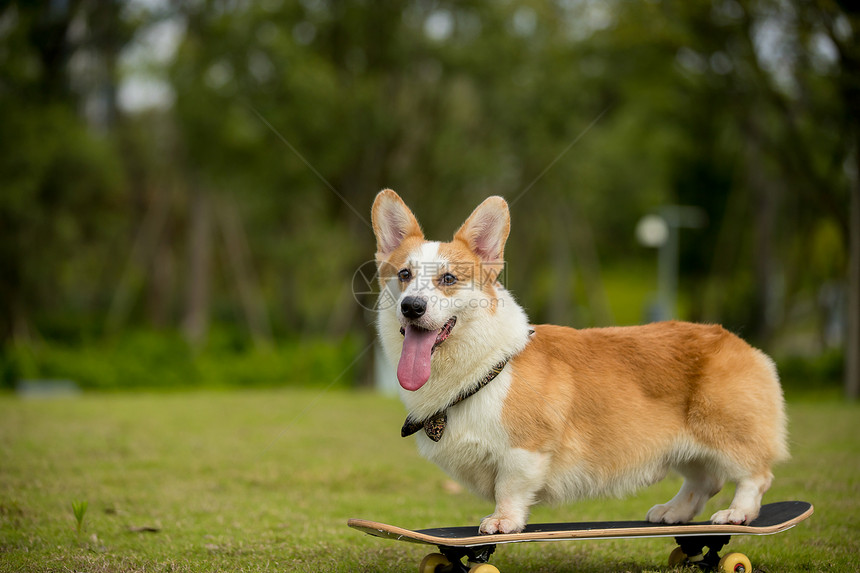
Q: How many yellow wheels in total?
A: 4